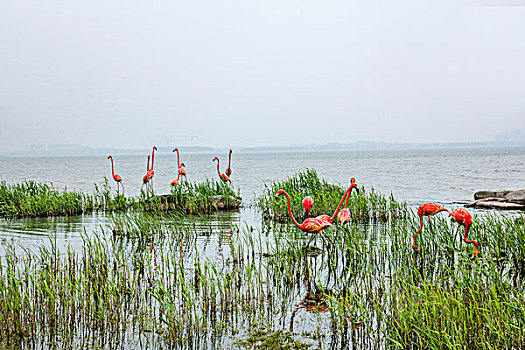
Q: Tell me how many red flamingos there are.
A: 13